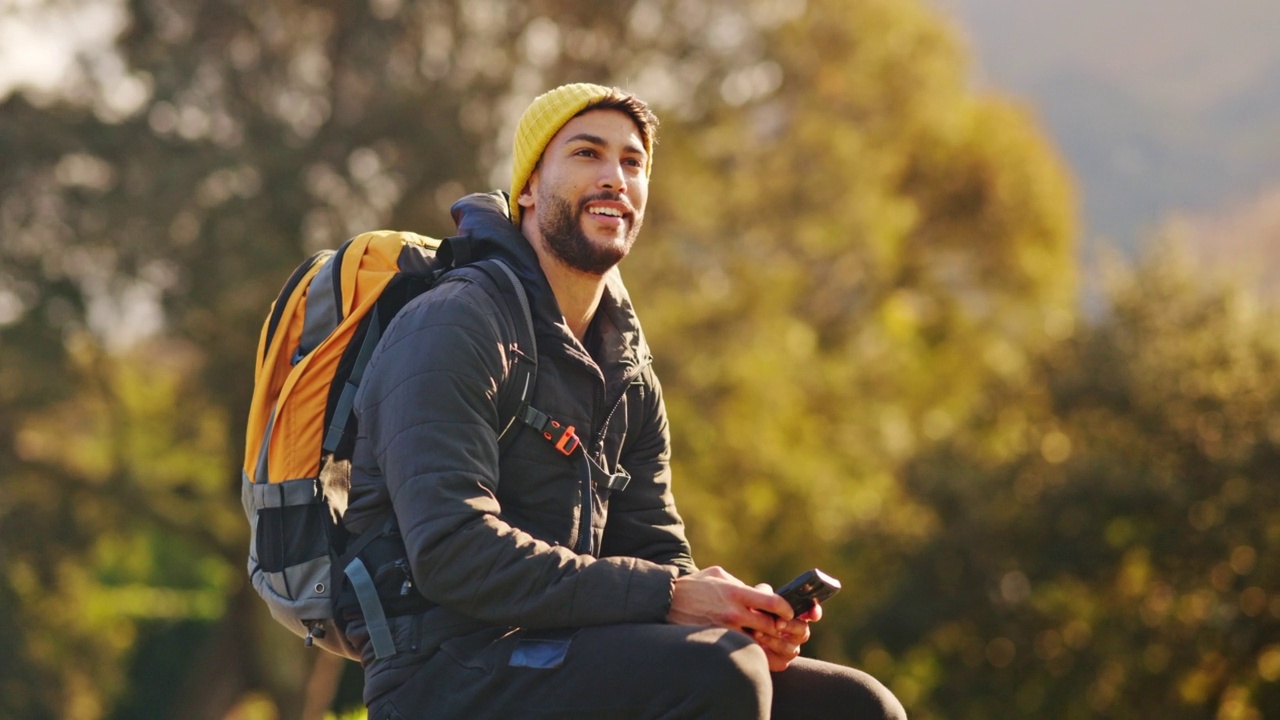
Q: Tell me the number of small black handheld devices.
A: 1